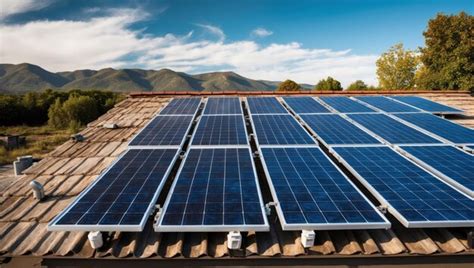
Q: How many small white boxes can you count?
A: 3